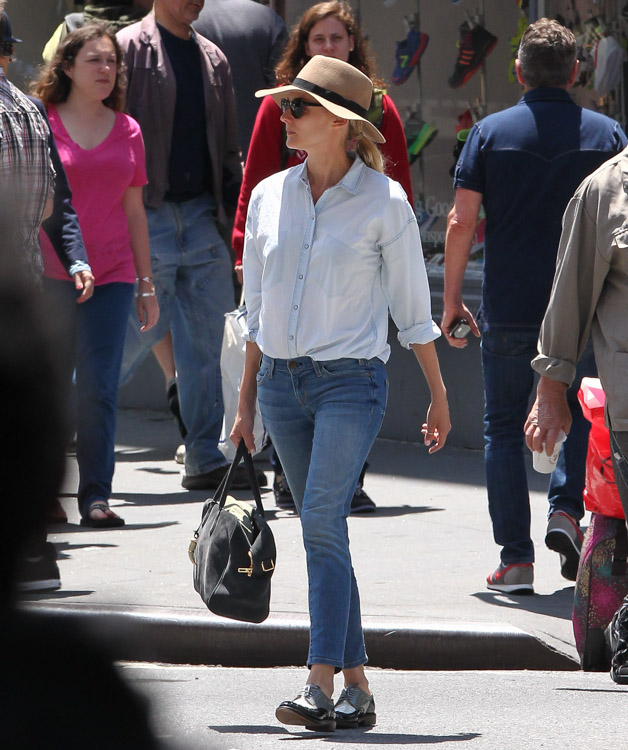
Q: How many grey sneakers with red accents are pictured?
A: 2